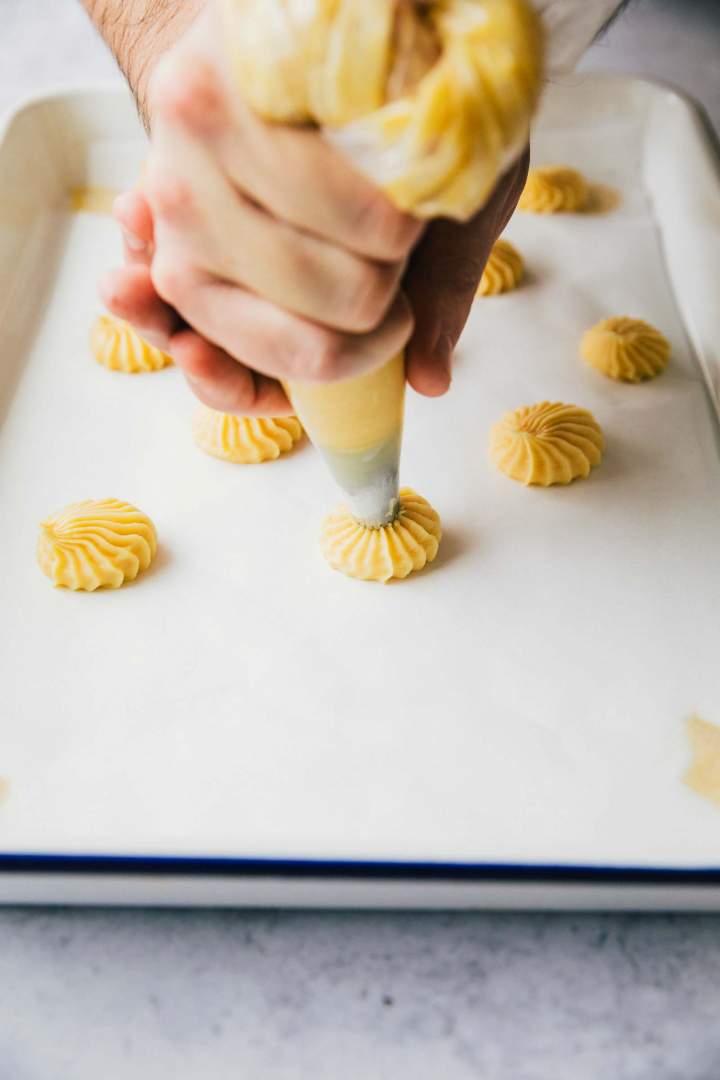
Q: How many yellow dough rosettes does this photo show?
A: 8